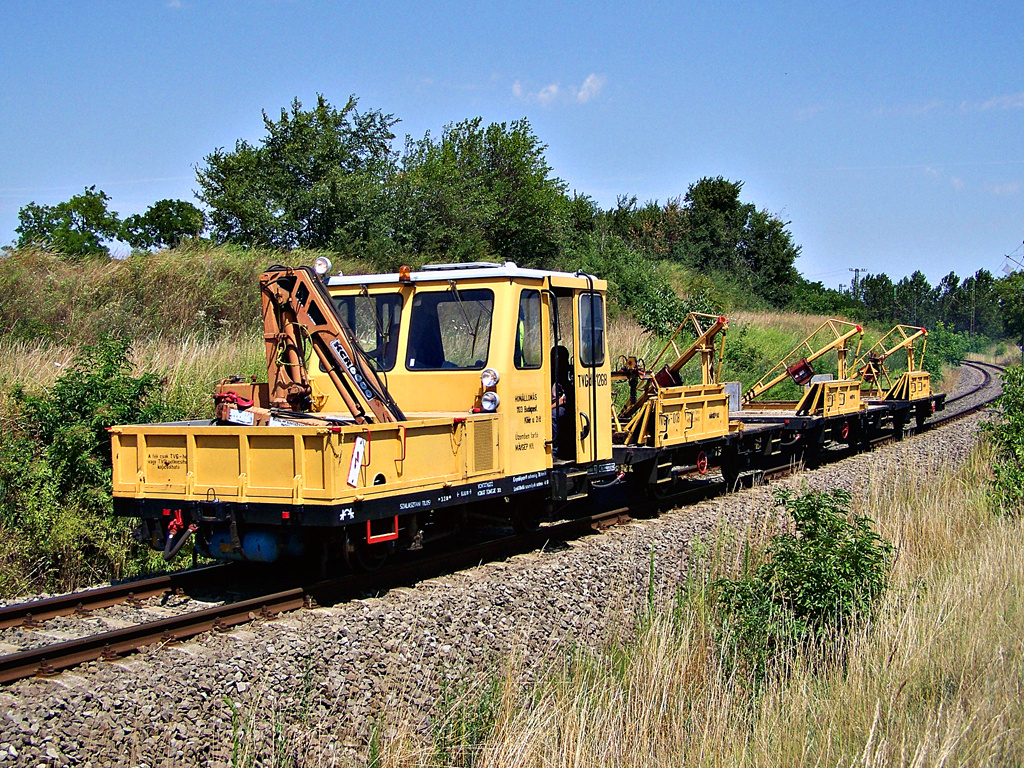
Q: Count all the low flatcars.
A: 3